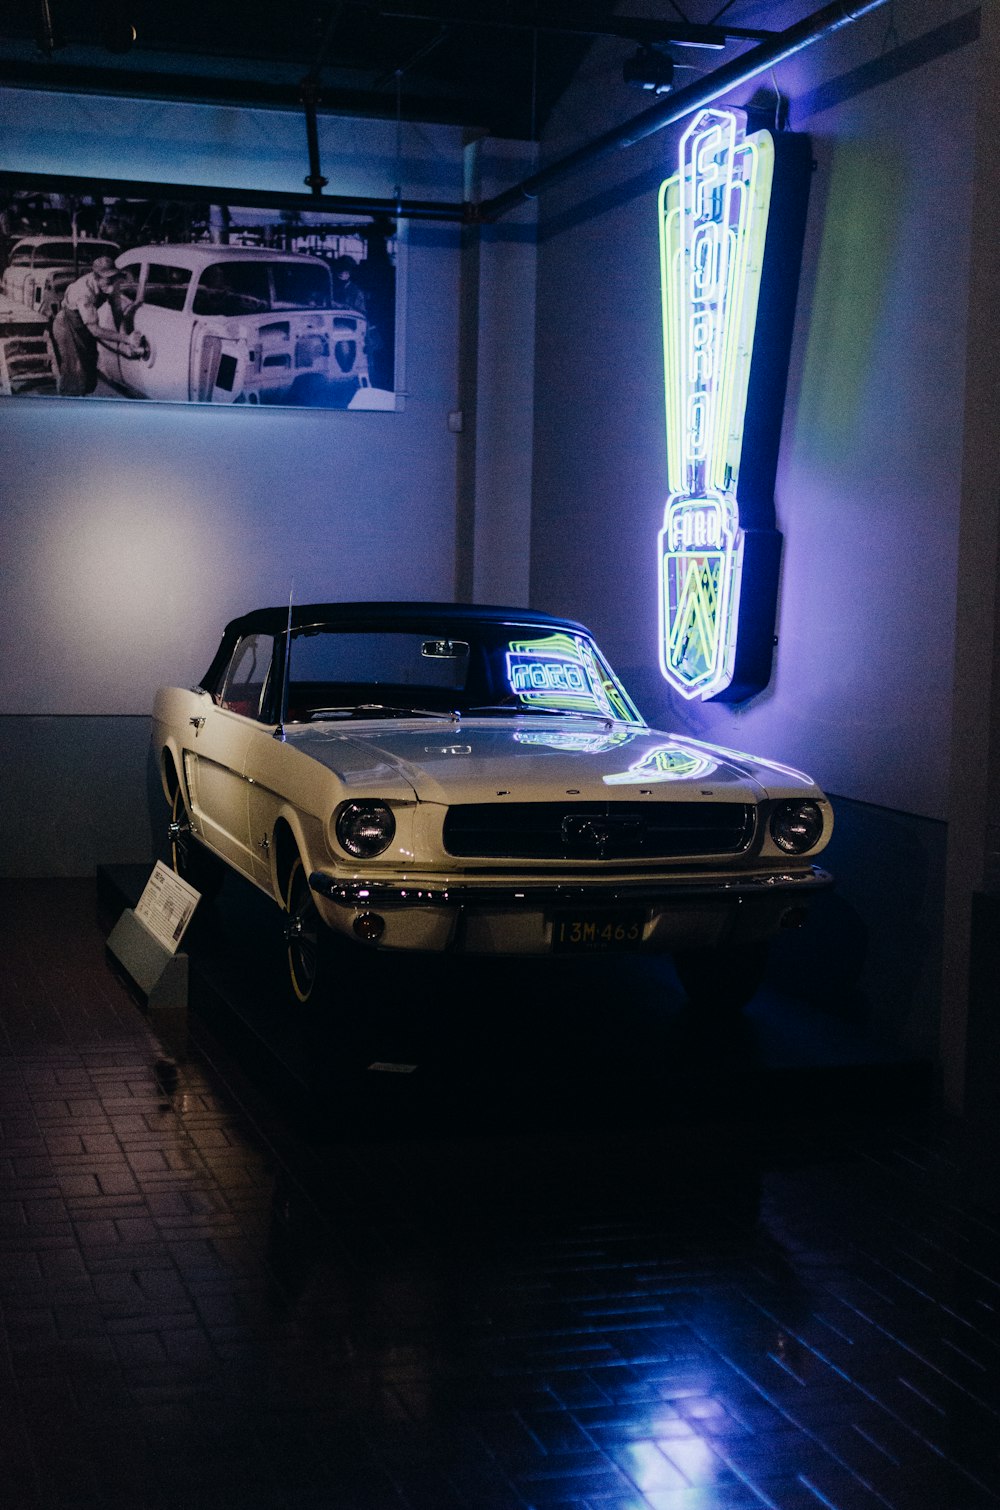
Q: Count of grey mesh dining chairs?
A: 0